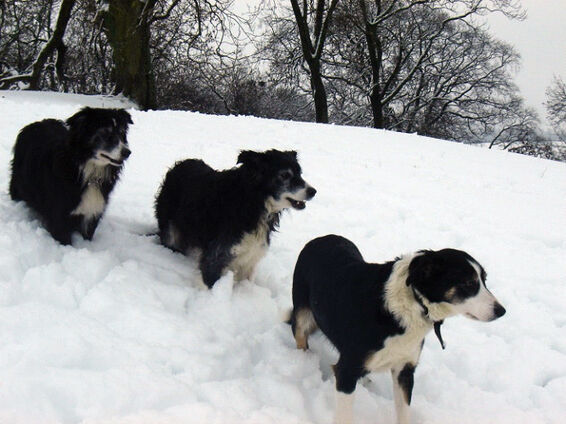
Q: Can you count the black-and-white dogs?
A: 3